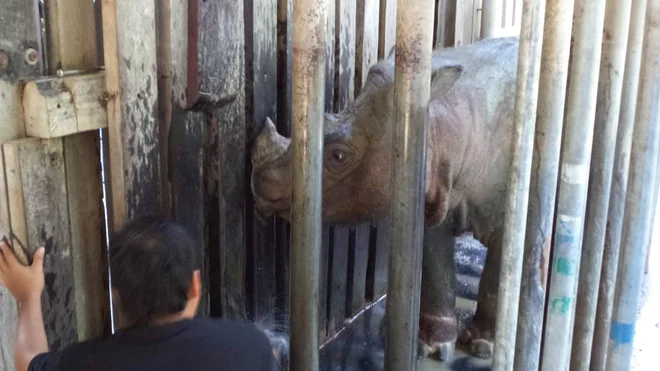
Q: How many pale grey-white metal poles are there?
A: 8